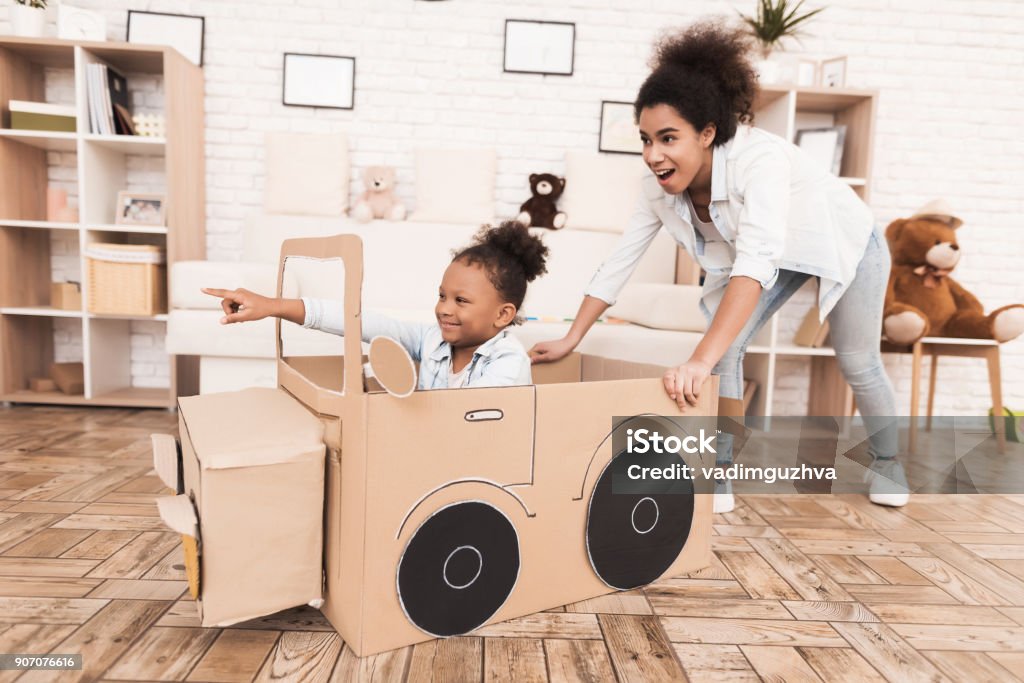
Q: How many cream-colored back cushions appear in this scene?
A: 3